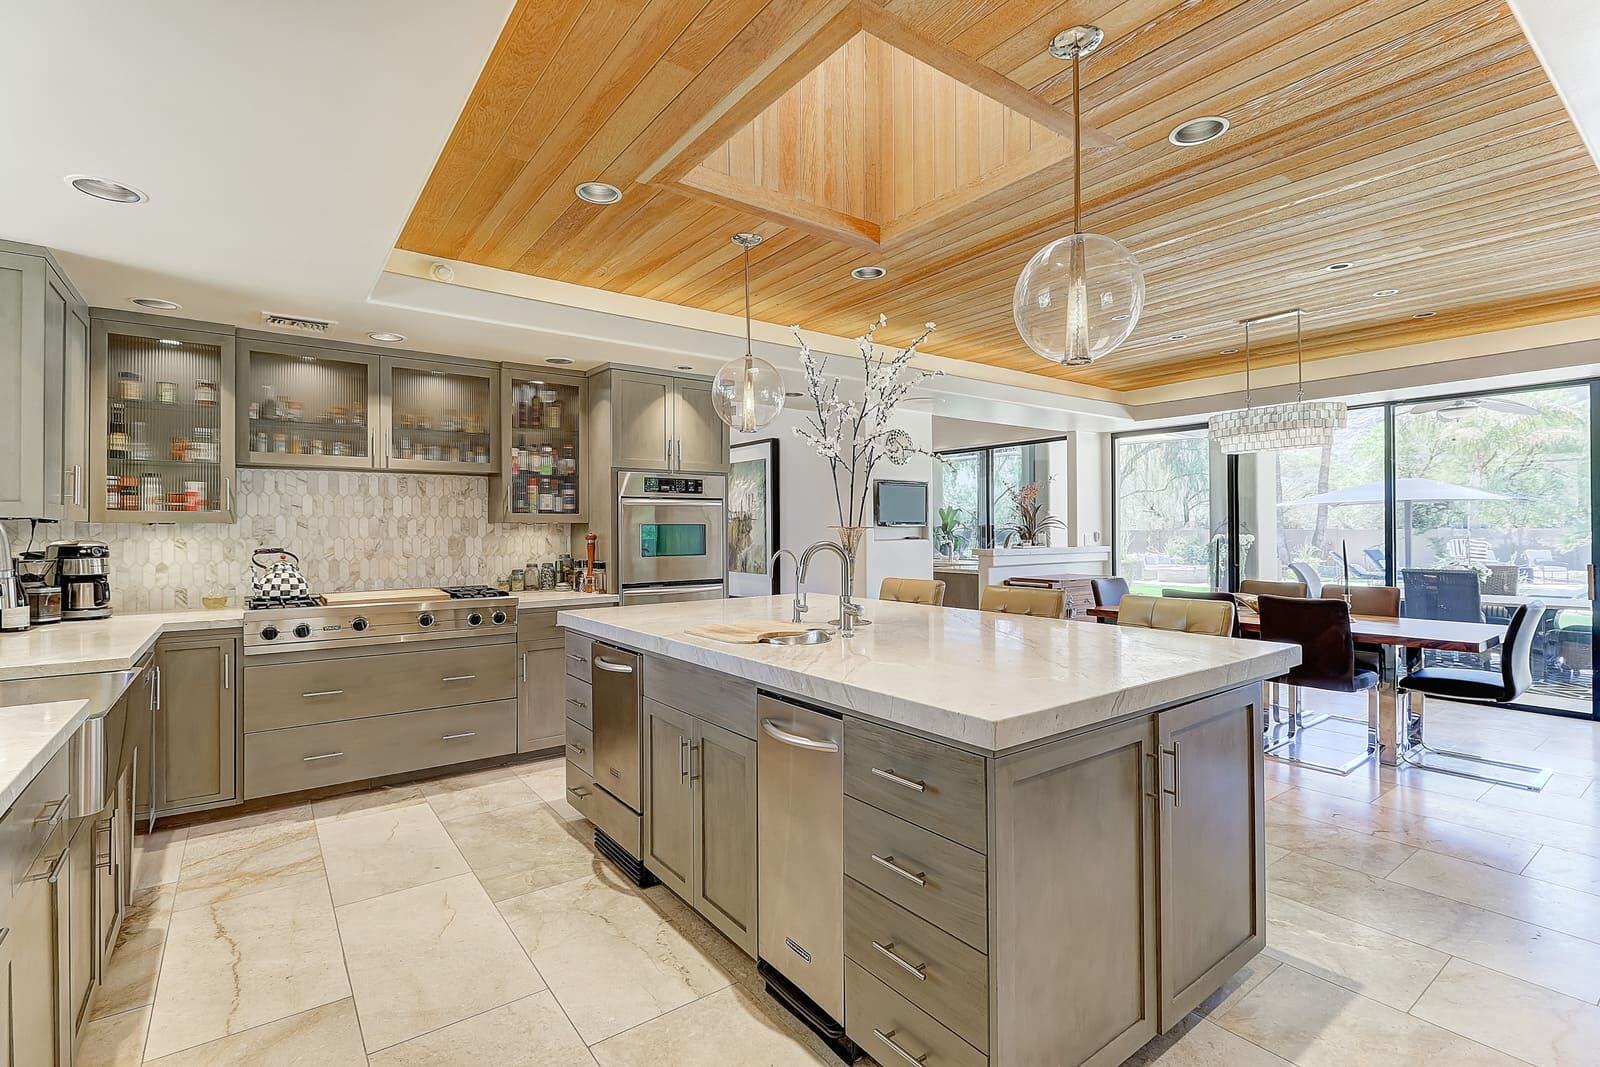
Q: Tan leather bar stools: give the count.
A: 3